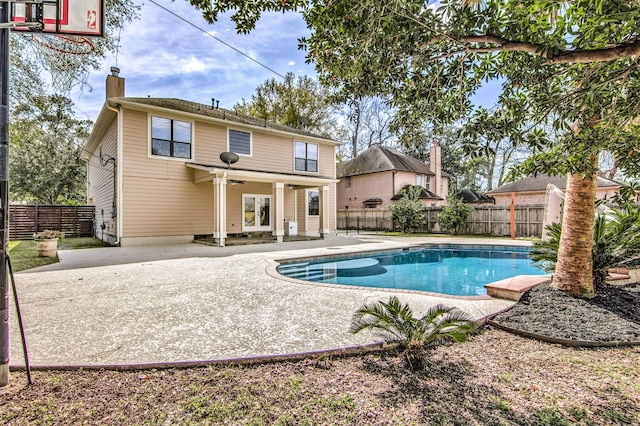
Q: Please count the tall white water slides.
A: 1